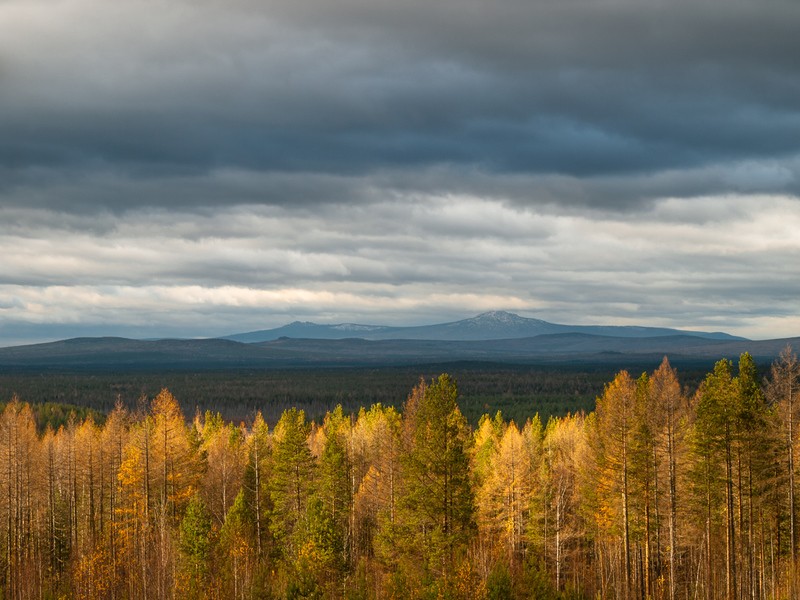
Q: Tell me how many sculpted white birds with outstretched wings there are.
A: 0